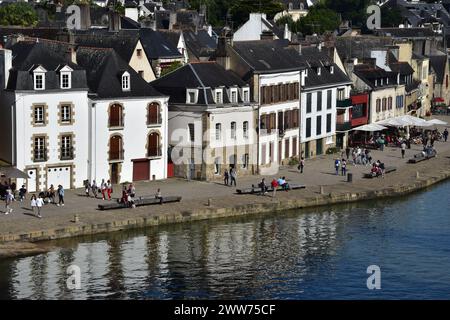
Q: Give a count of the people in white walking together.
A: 2